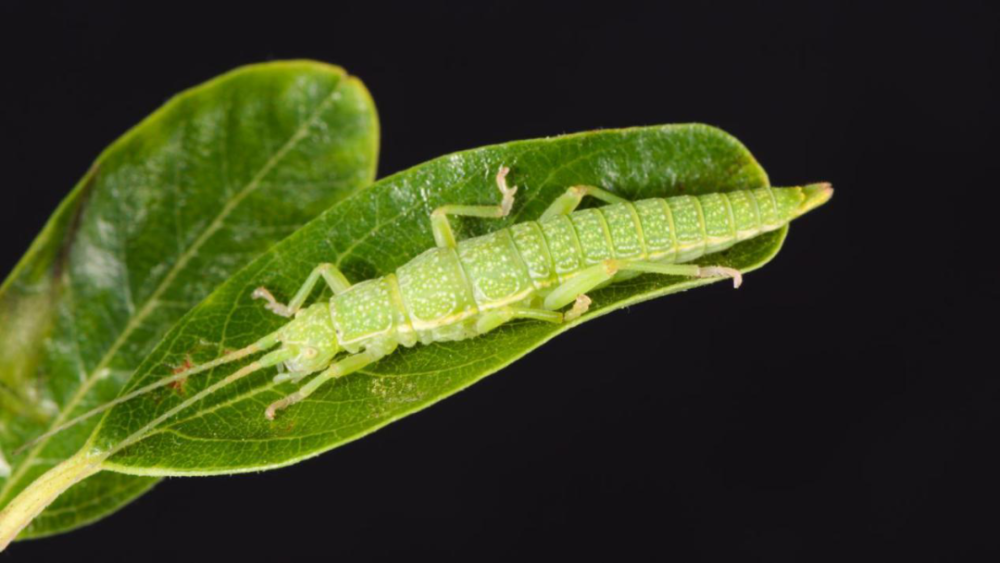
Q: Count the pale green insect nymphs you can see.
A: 1